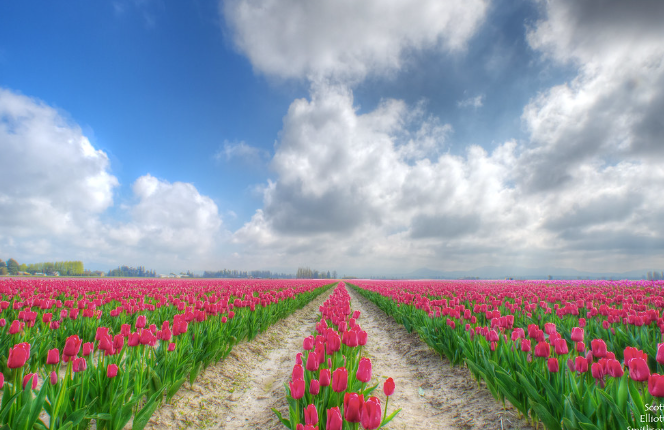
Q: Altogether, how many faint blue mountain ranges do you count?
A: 1